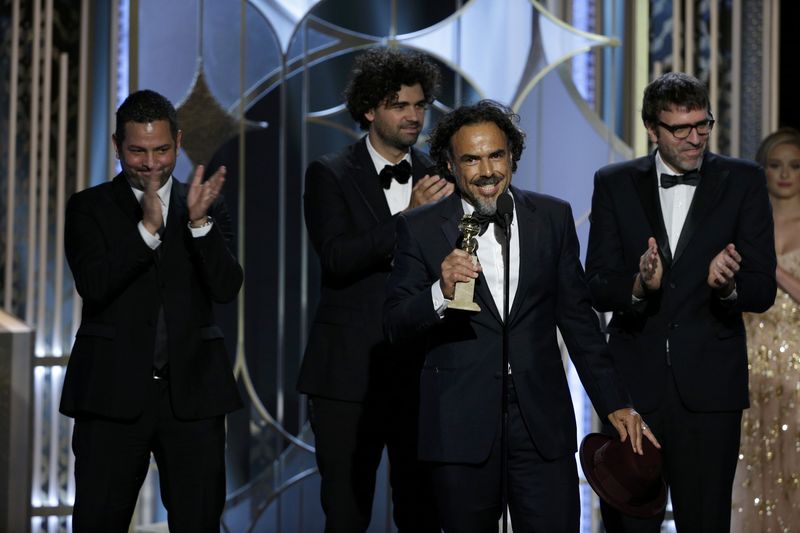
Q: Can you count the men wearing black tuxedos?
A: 4